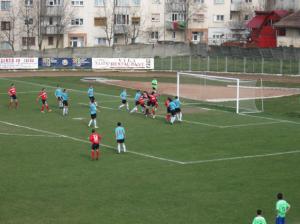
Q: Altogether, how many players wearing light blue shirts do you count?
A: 9